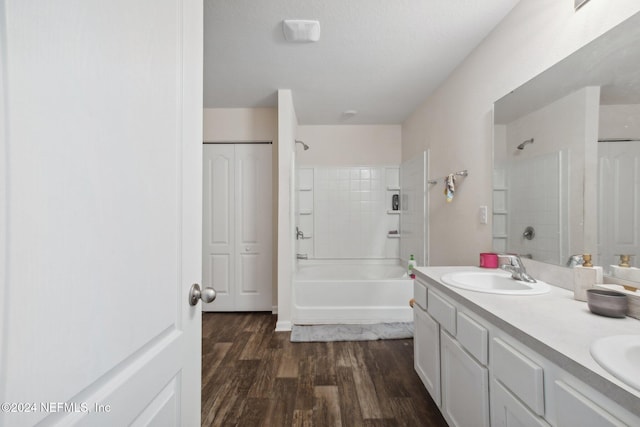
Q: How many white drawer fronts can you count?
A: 5